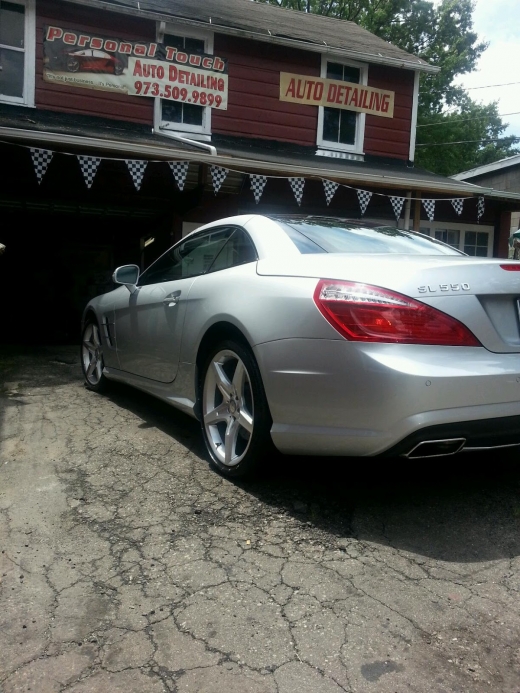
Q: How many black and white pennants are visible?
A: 13